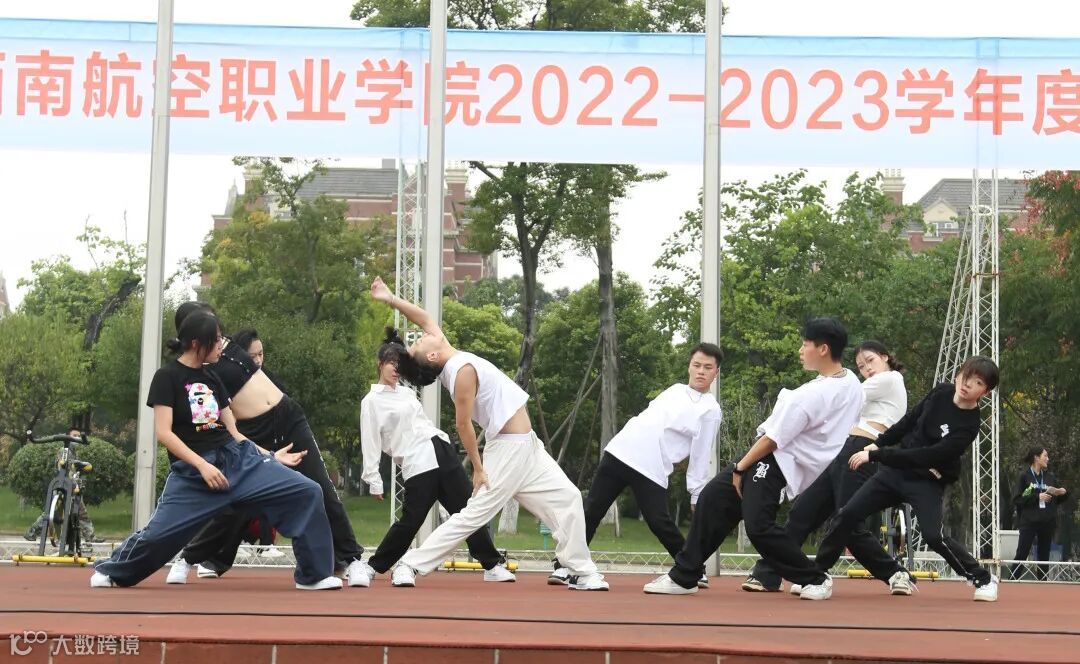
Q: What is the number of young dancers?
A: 9